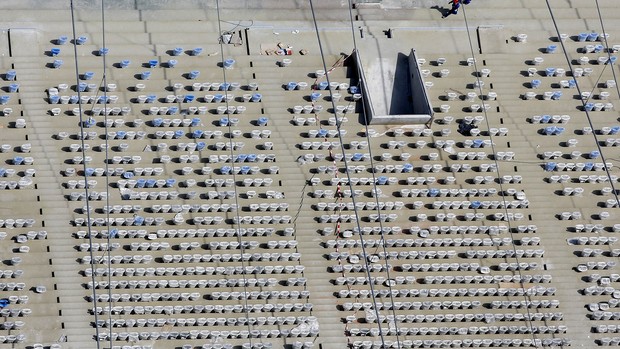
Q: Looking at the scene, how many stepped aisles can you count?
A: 3